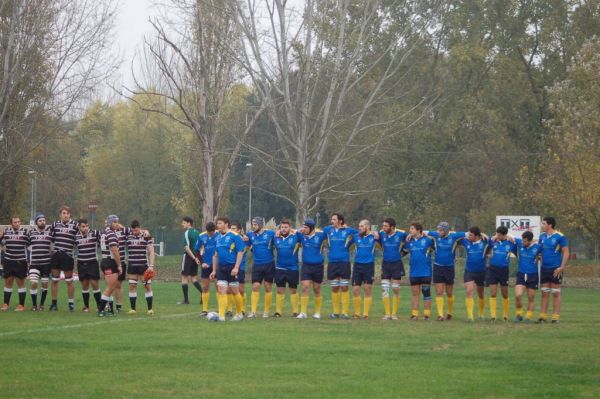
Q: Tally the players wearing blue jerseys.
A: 15